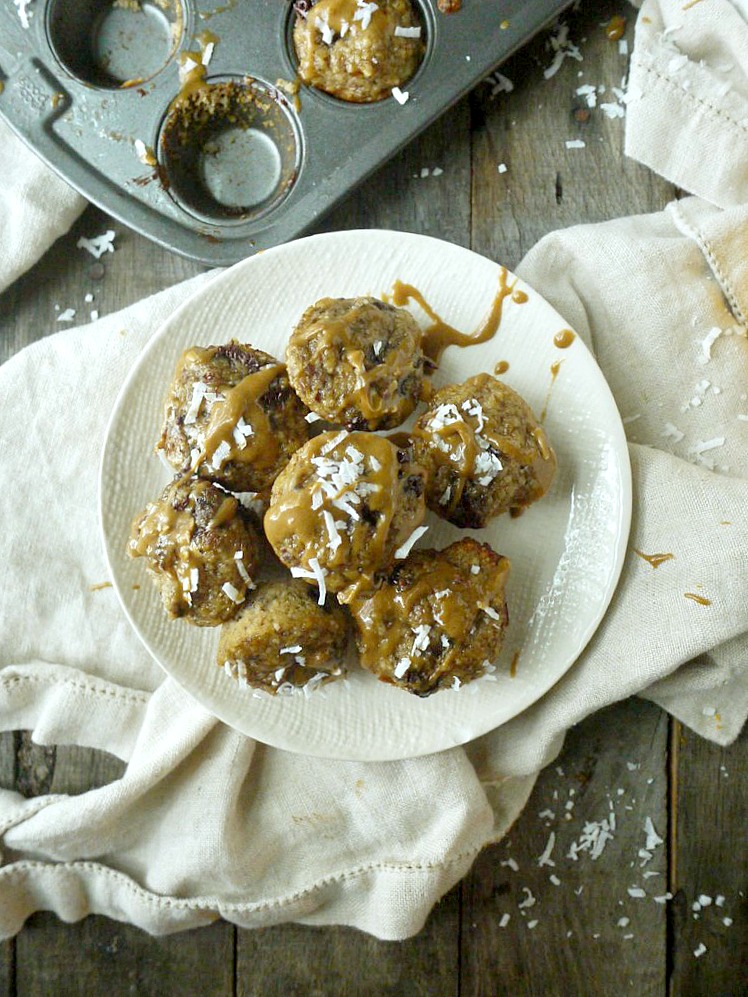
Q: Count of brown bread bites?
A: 8